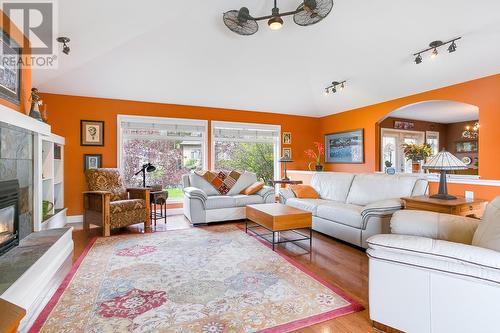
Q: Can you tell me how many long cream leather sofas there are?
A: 1